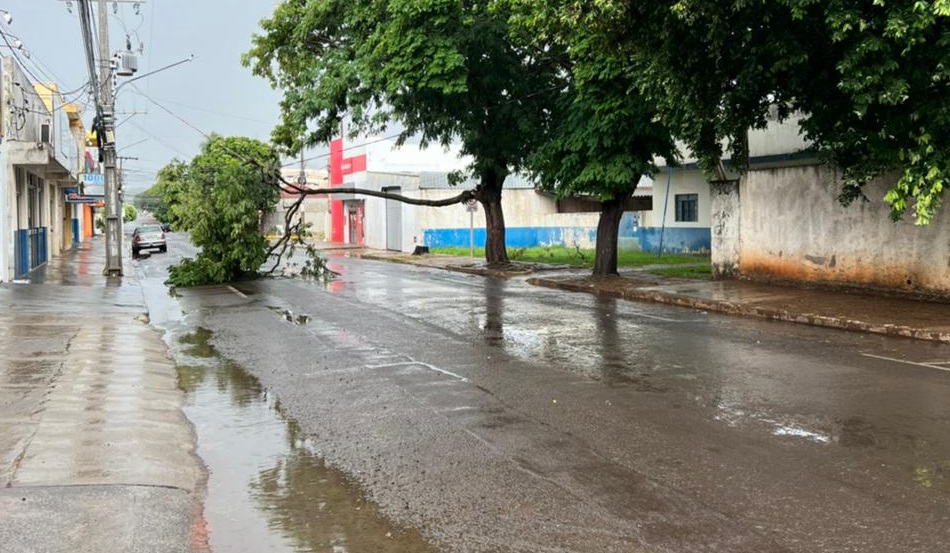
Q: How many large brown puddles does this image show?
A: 1